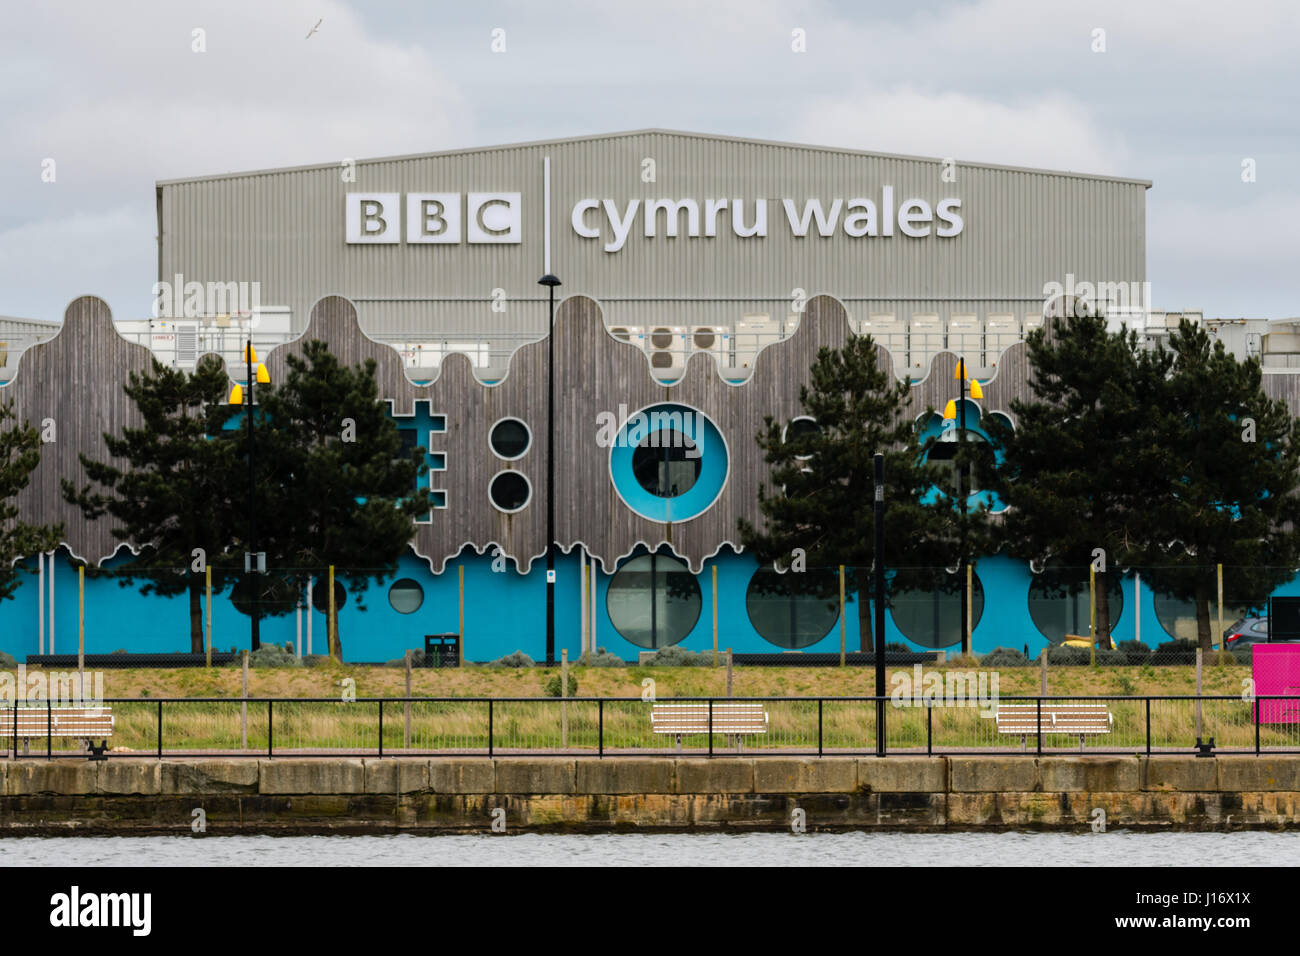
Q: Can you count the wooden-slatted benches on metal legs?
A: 3